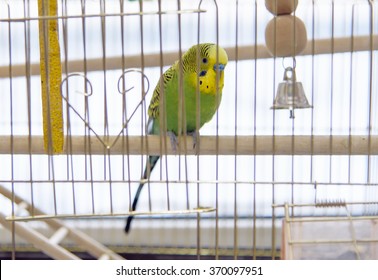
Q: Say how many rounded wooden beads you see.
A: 2